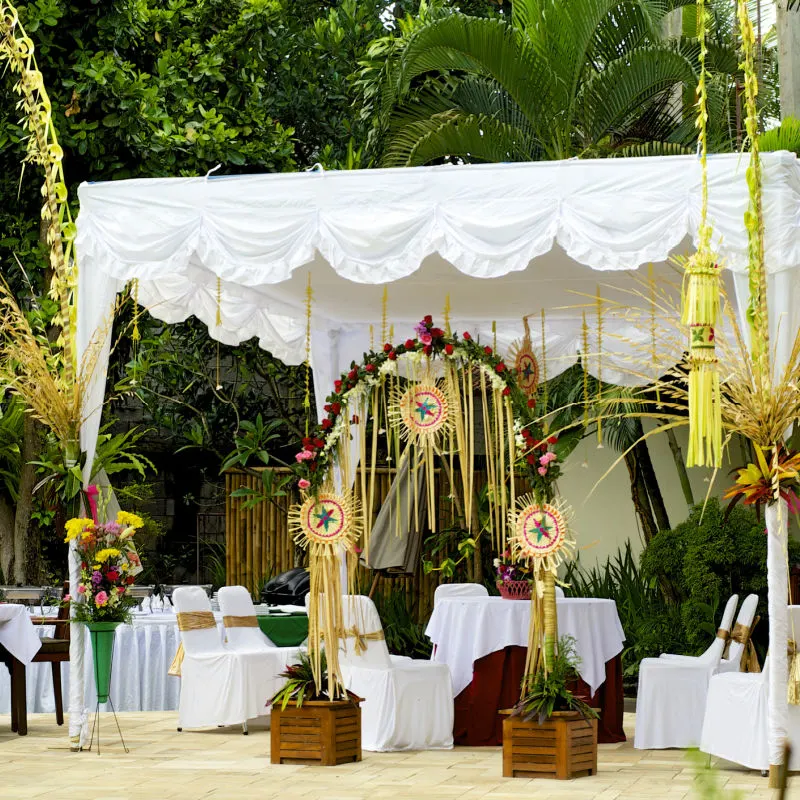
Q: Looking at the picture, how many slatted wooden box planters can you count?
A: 2